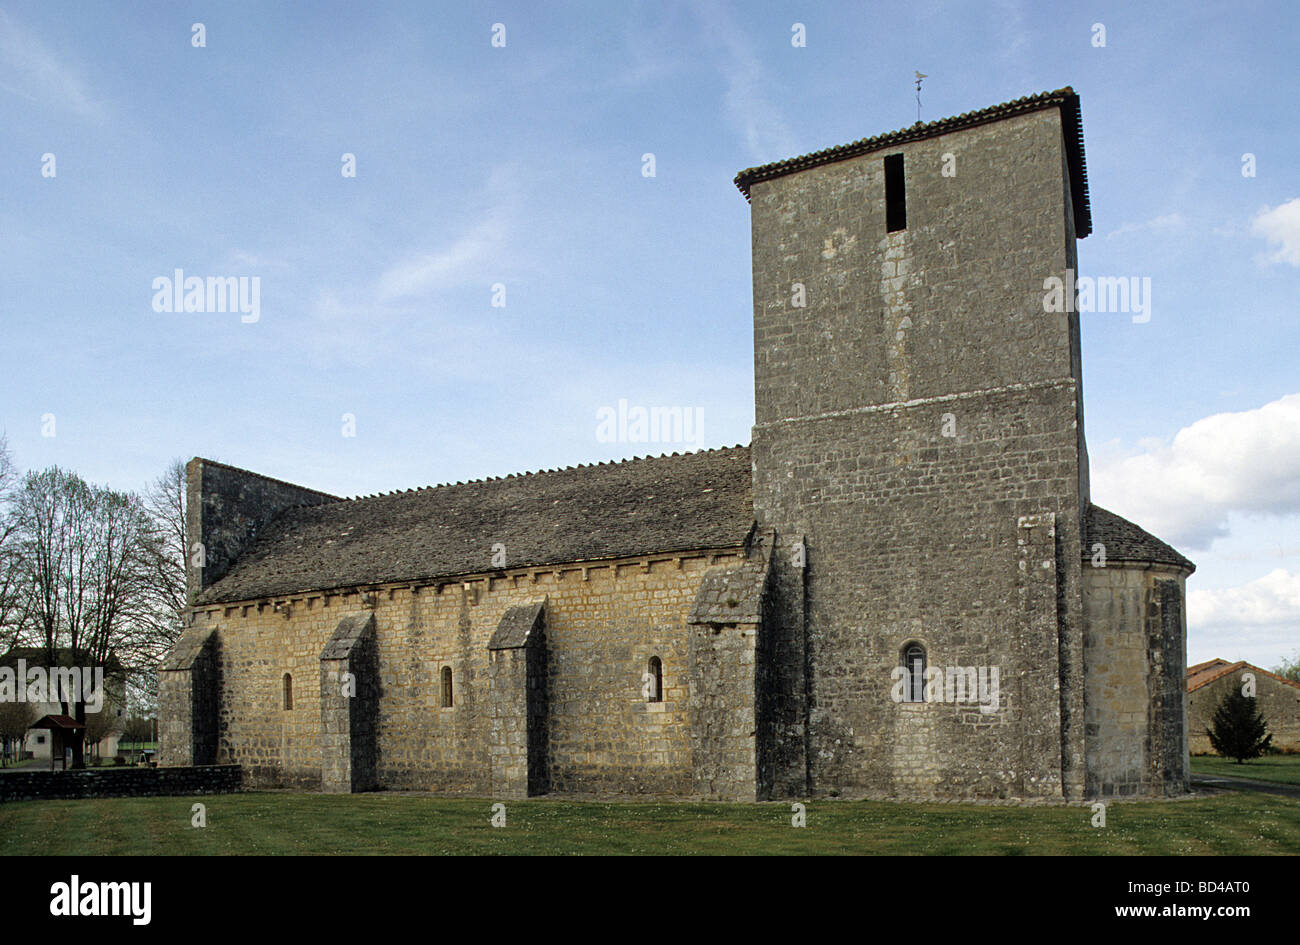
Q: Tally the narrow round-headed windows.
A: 4